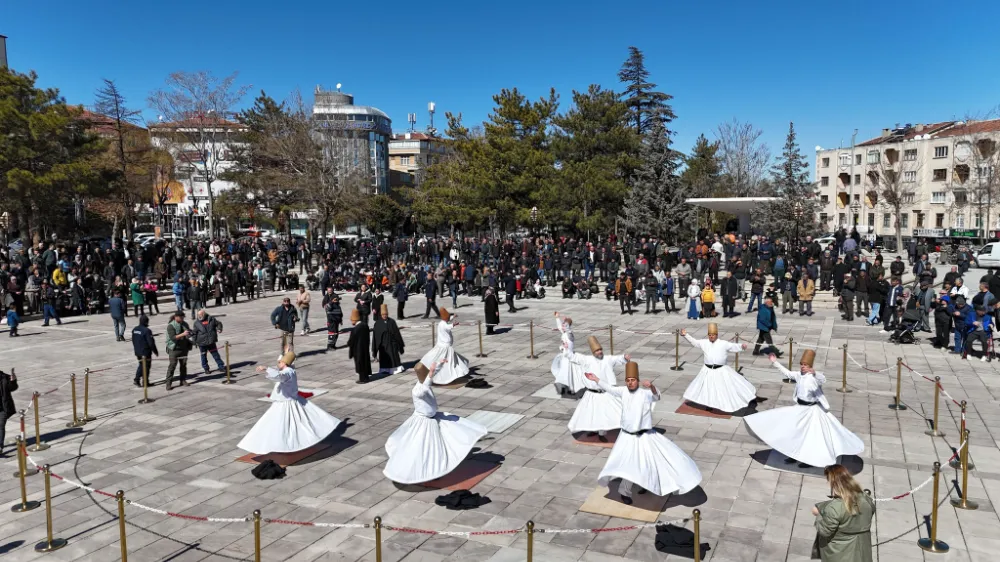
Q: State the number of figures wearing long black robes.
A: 2